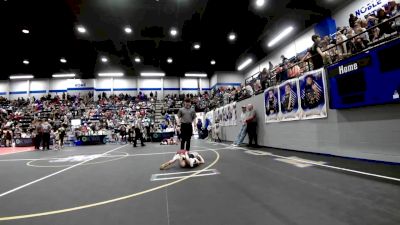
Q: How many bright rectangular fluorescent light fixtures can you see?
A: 7